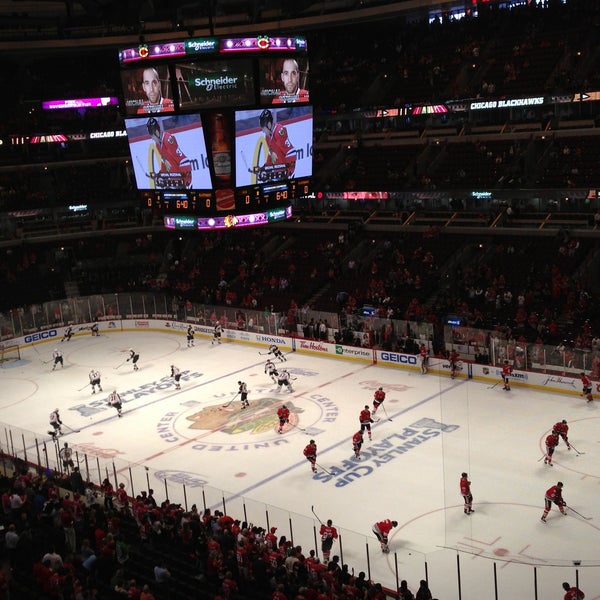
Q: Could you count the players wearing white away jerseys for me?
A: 15